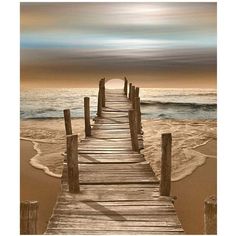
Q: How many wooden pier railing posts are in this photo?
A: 14